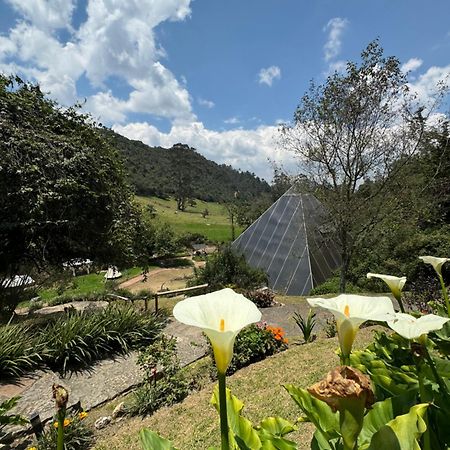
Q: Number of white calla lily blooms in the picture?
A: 5